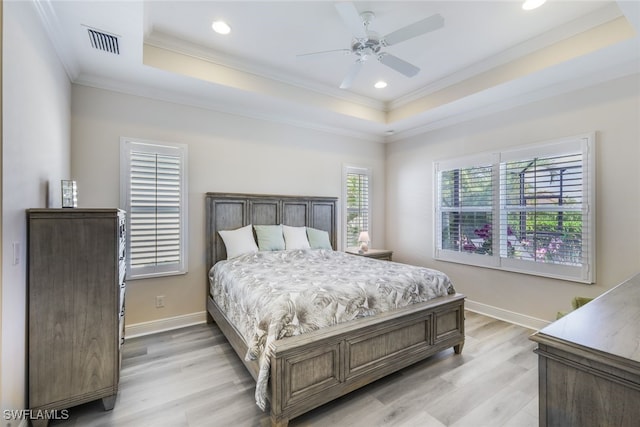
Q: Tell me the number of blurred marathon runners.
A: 0